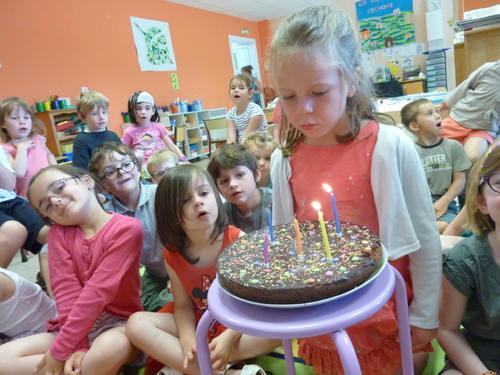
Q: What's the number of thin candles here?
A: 5